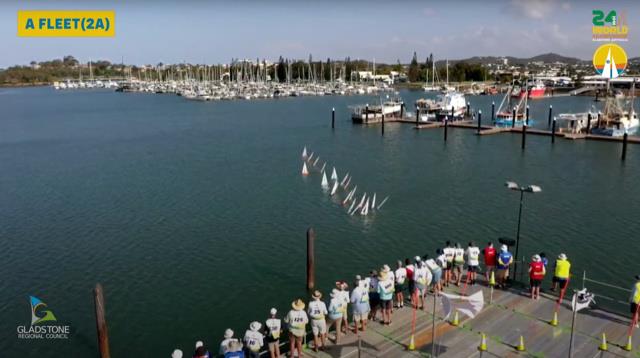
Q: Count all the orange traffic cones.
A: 0